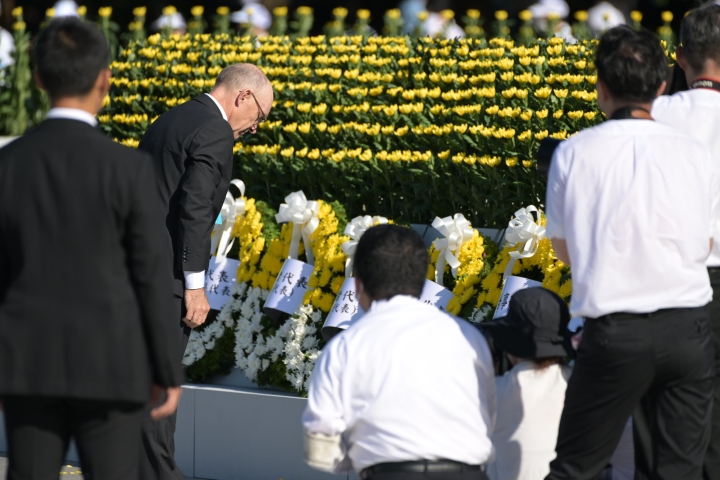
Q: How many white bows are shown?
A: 5